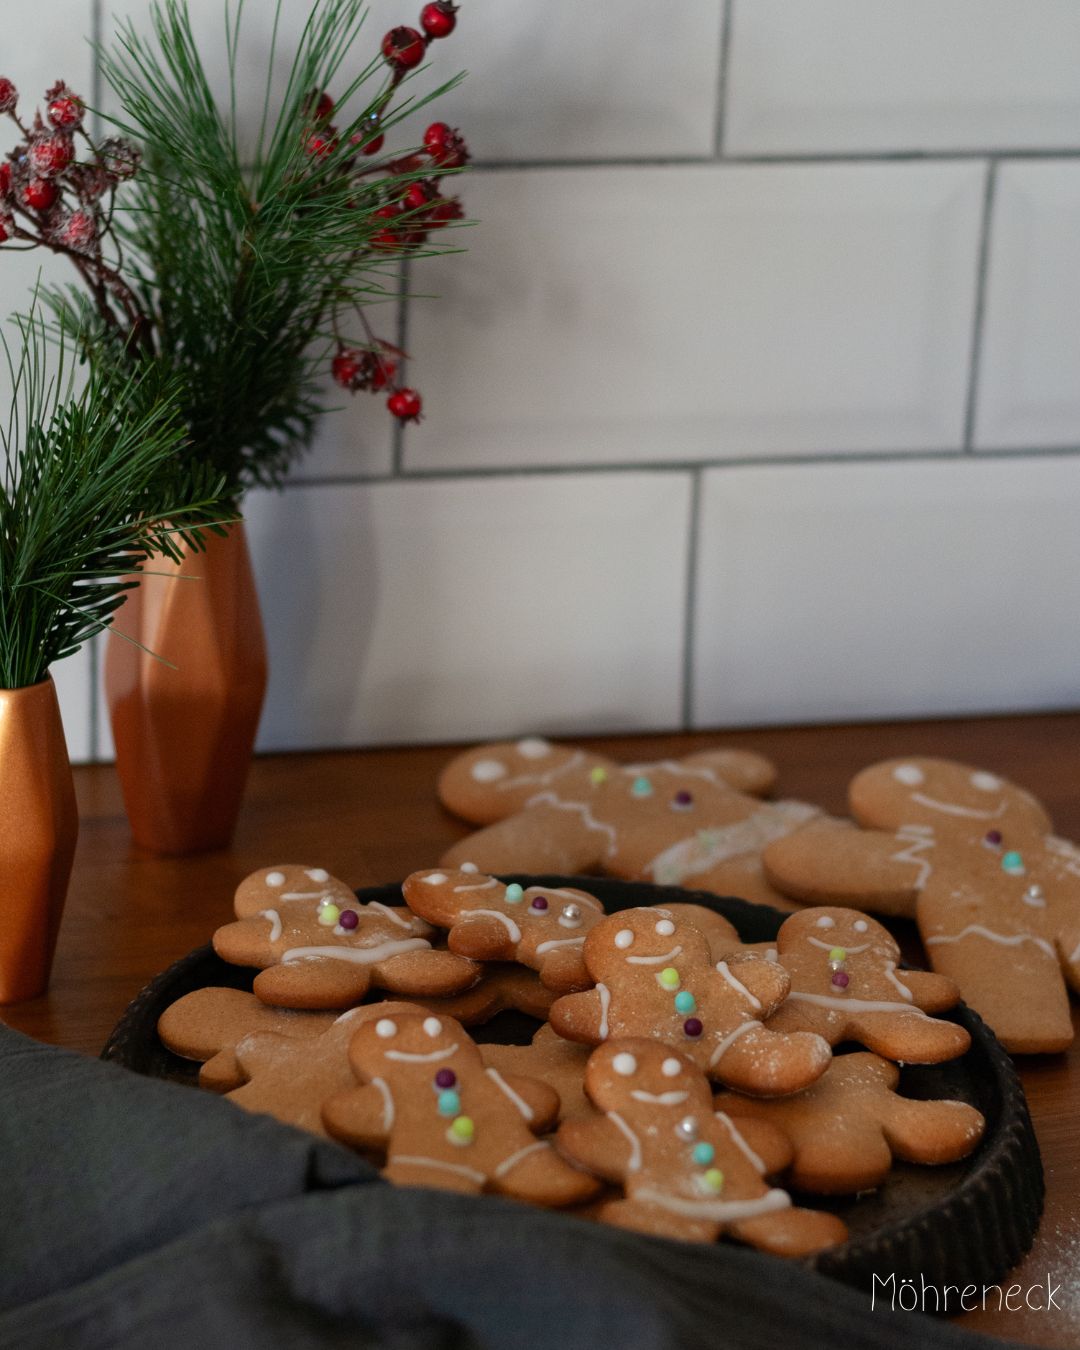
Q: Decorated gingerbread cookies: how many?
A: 8